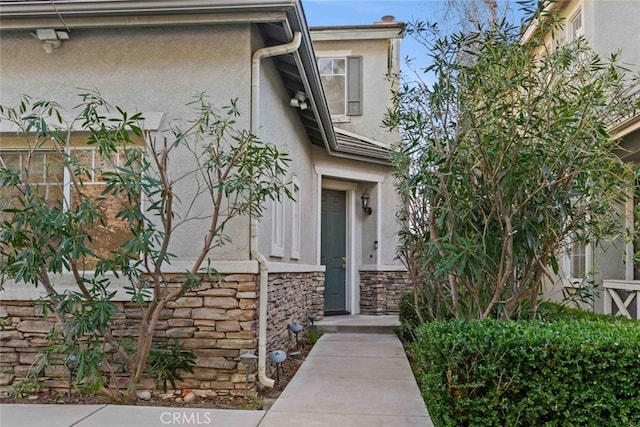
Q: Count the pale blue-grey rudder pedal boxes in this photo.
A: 0